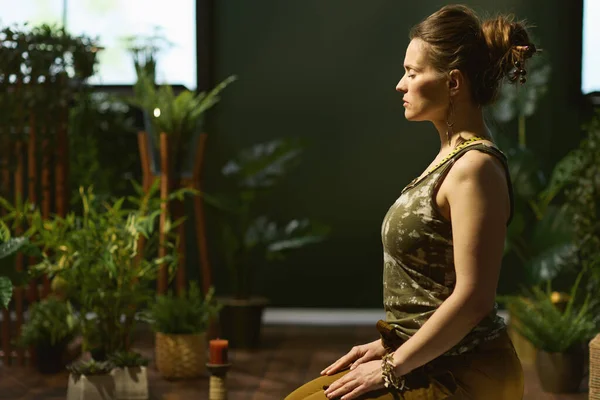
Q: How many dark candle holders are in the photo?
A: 1